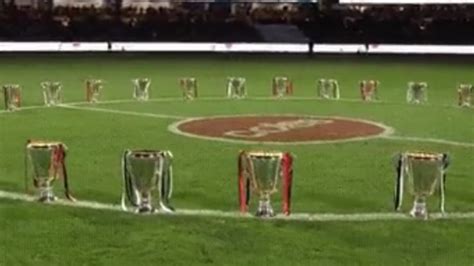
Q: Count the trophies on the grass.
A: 15